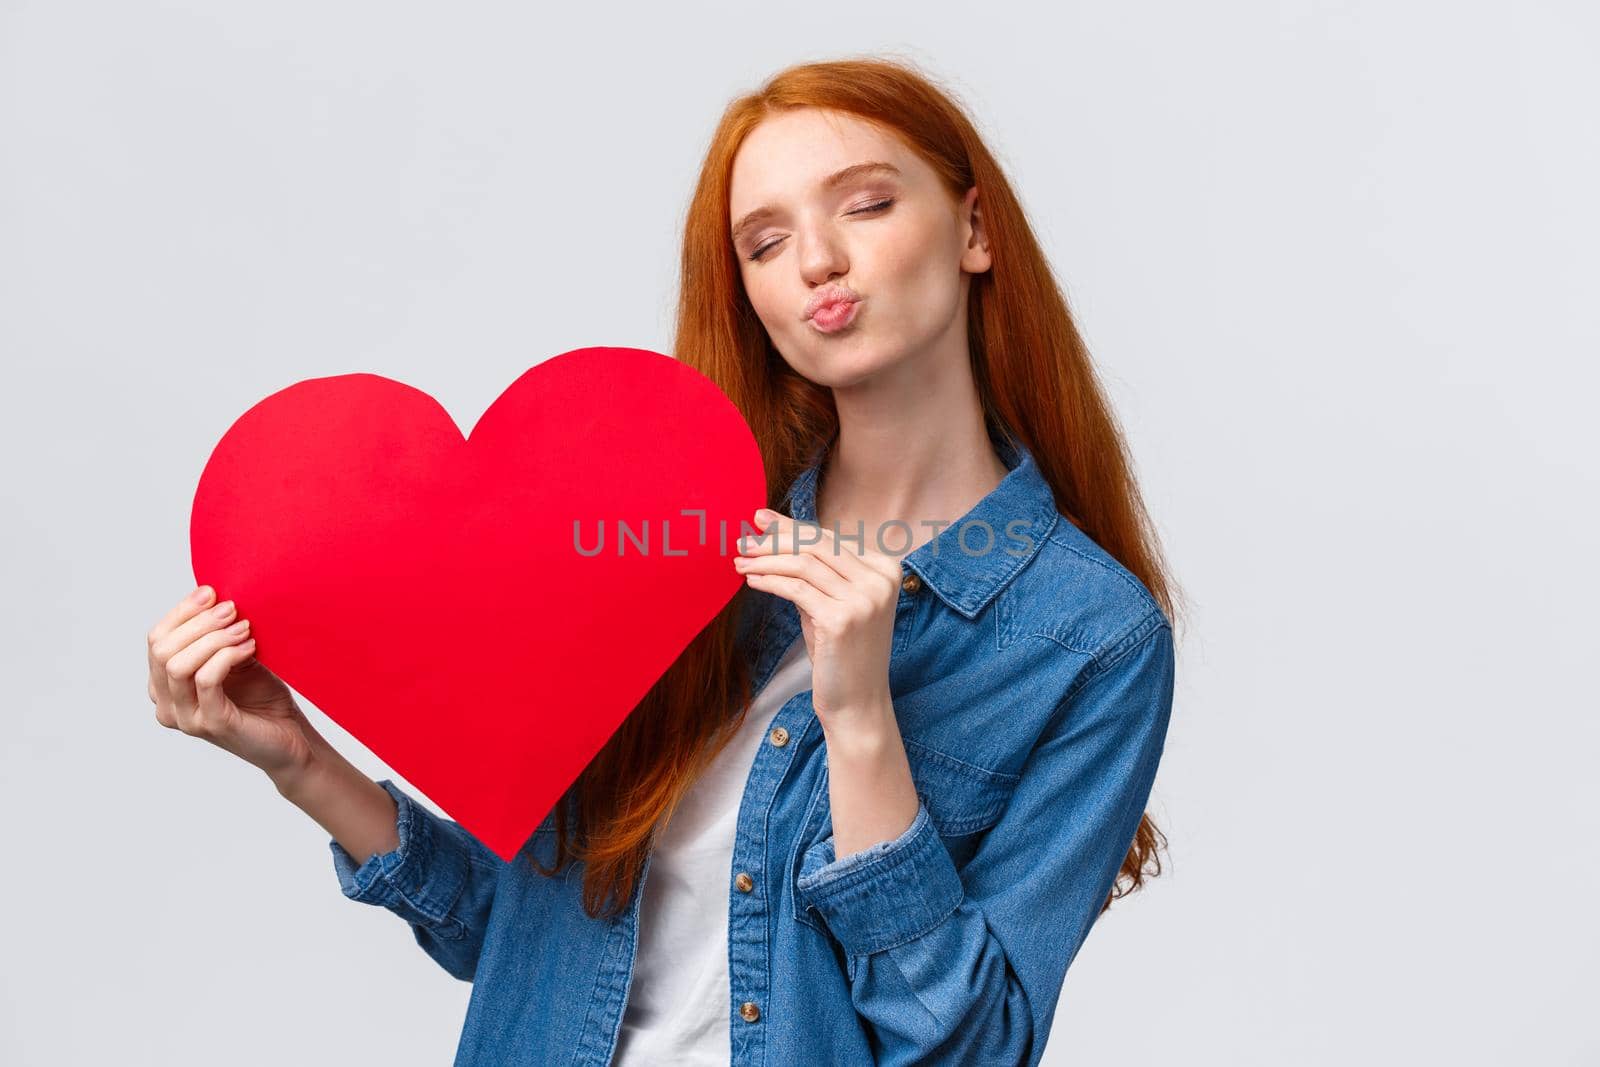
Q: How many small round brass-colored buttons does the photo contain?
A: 4